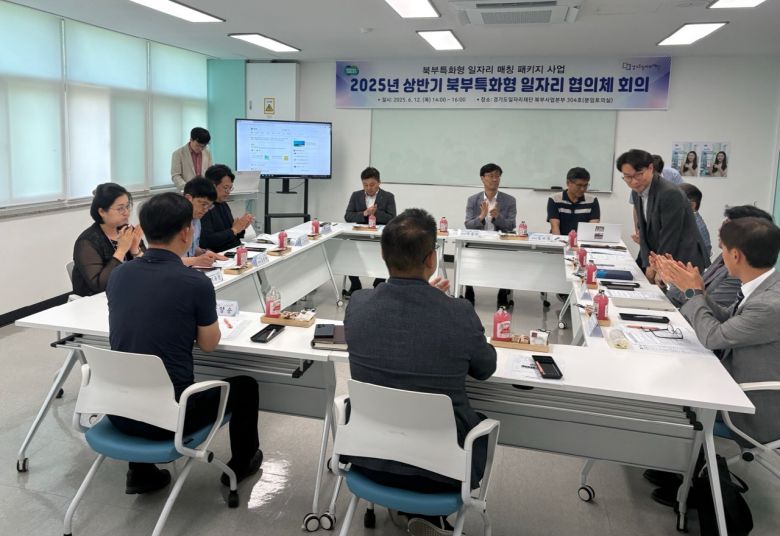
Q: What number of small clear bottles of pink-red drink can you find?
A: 12